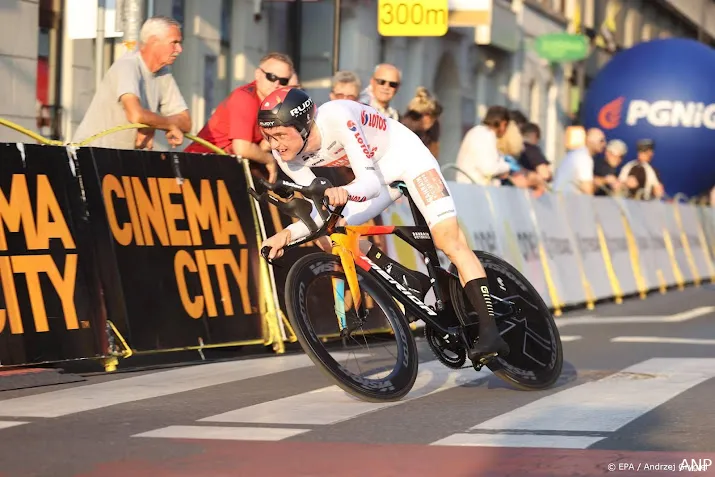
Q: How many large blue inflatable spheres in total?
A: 1